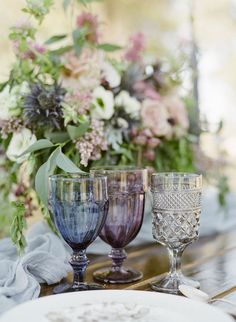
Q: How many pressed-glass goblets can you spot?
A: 3